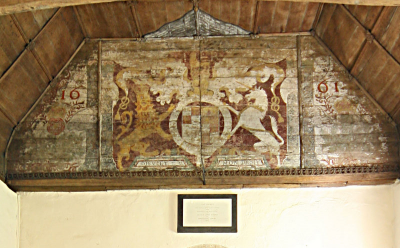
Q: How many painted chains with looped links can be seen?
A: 2